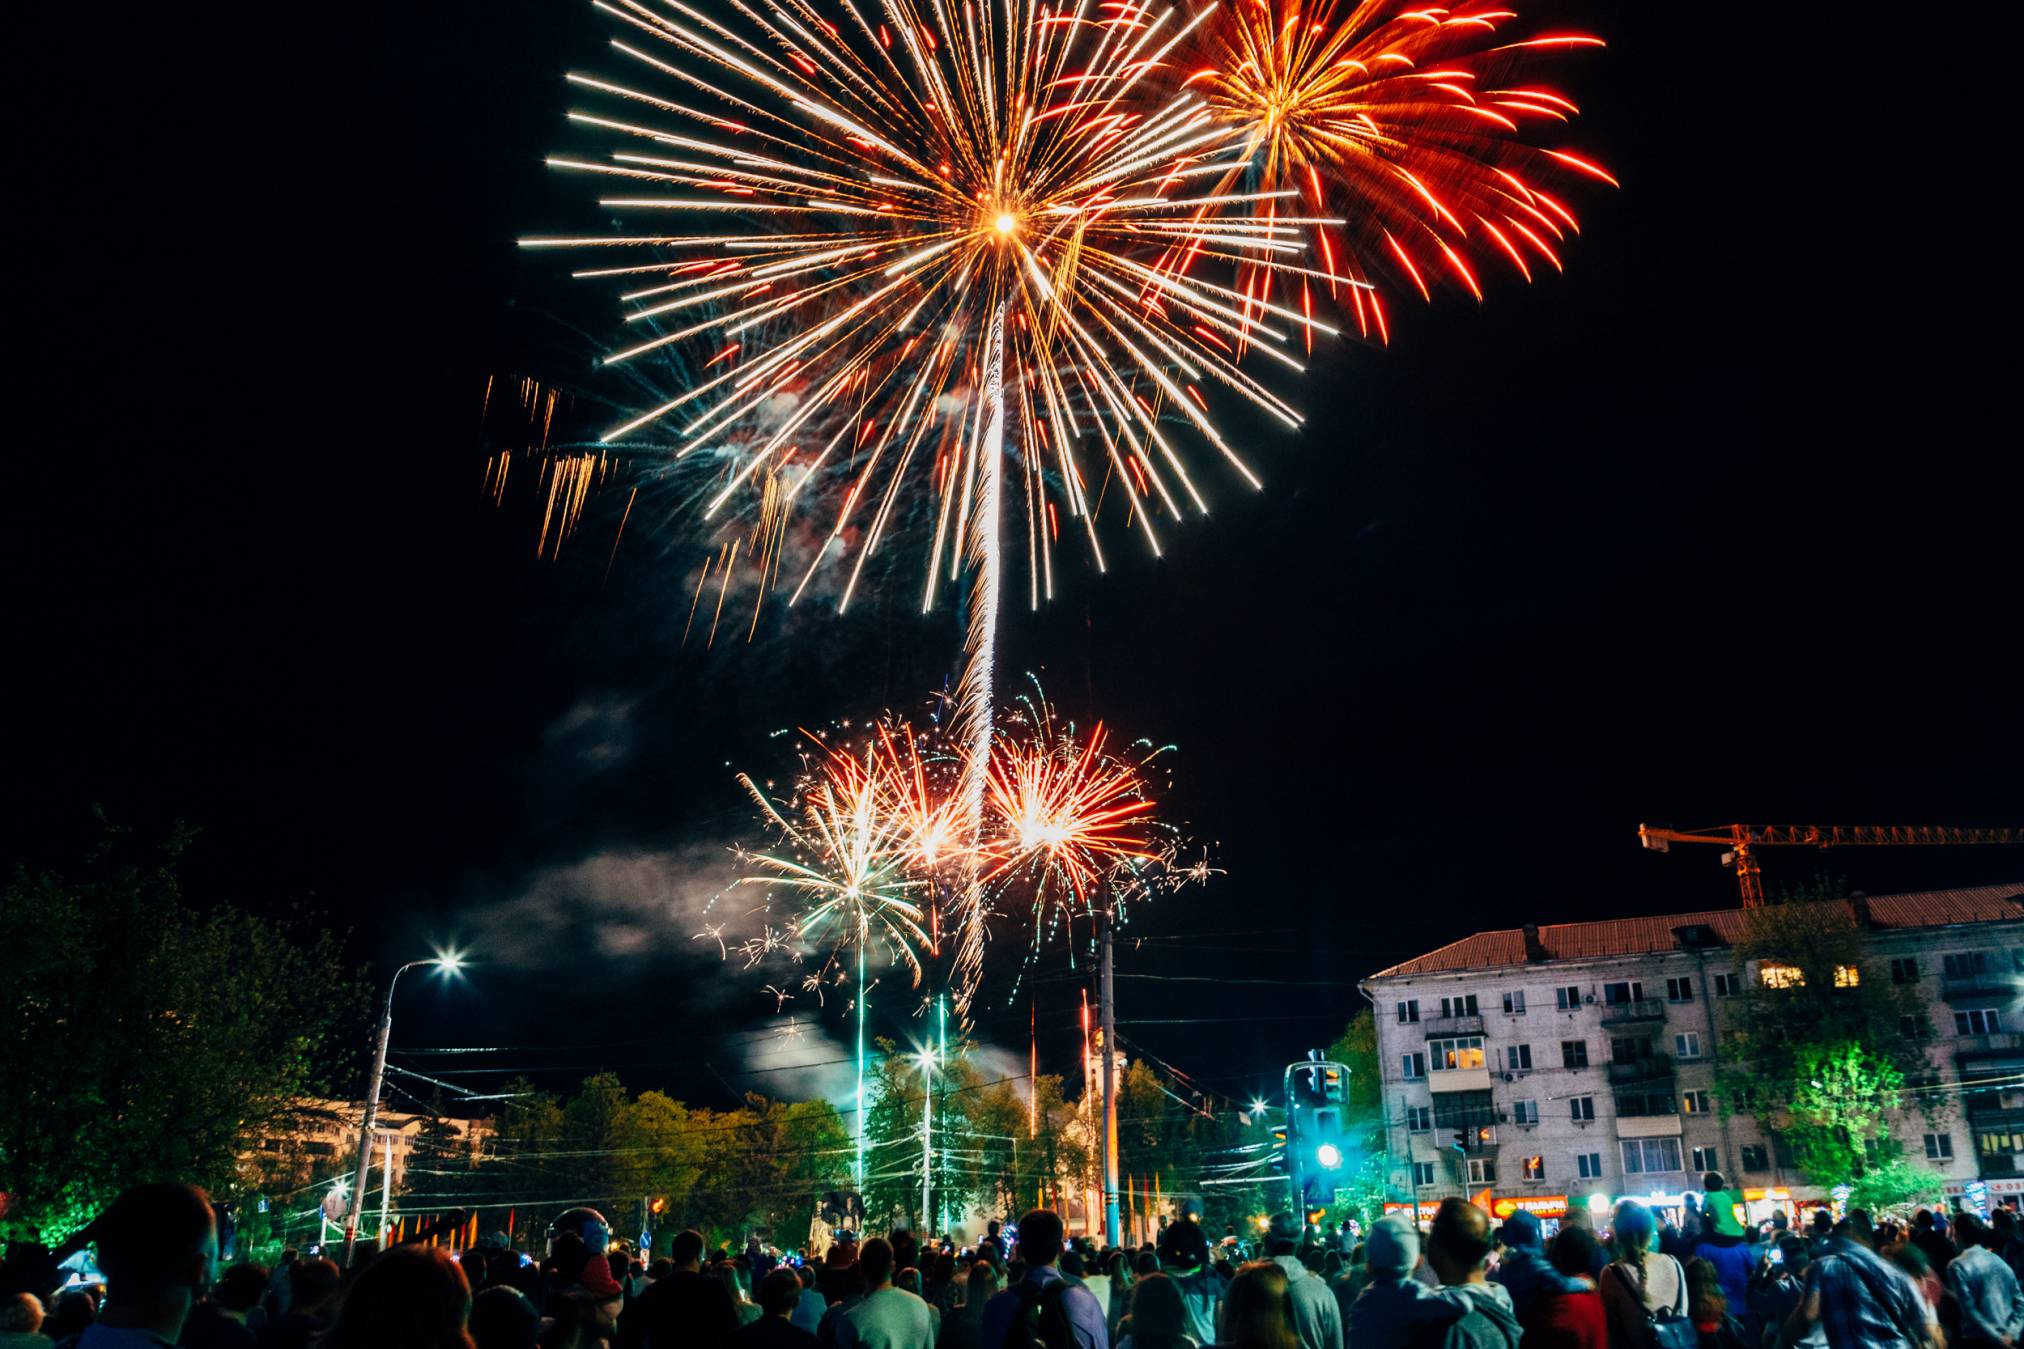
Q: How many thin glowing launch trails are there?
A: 4